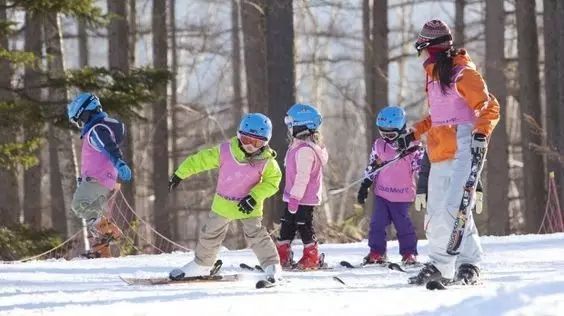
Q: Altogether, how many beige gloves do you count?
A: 2